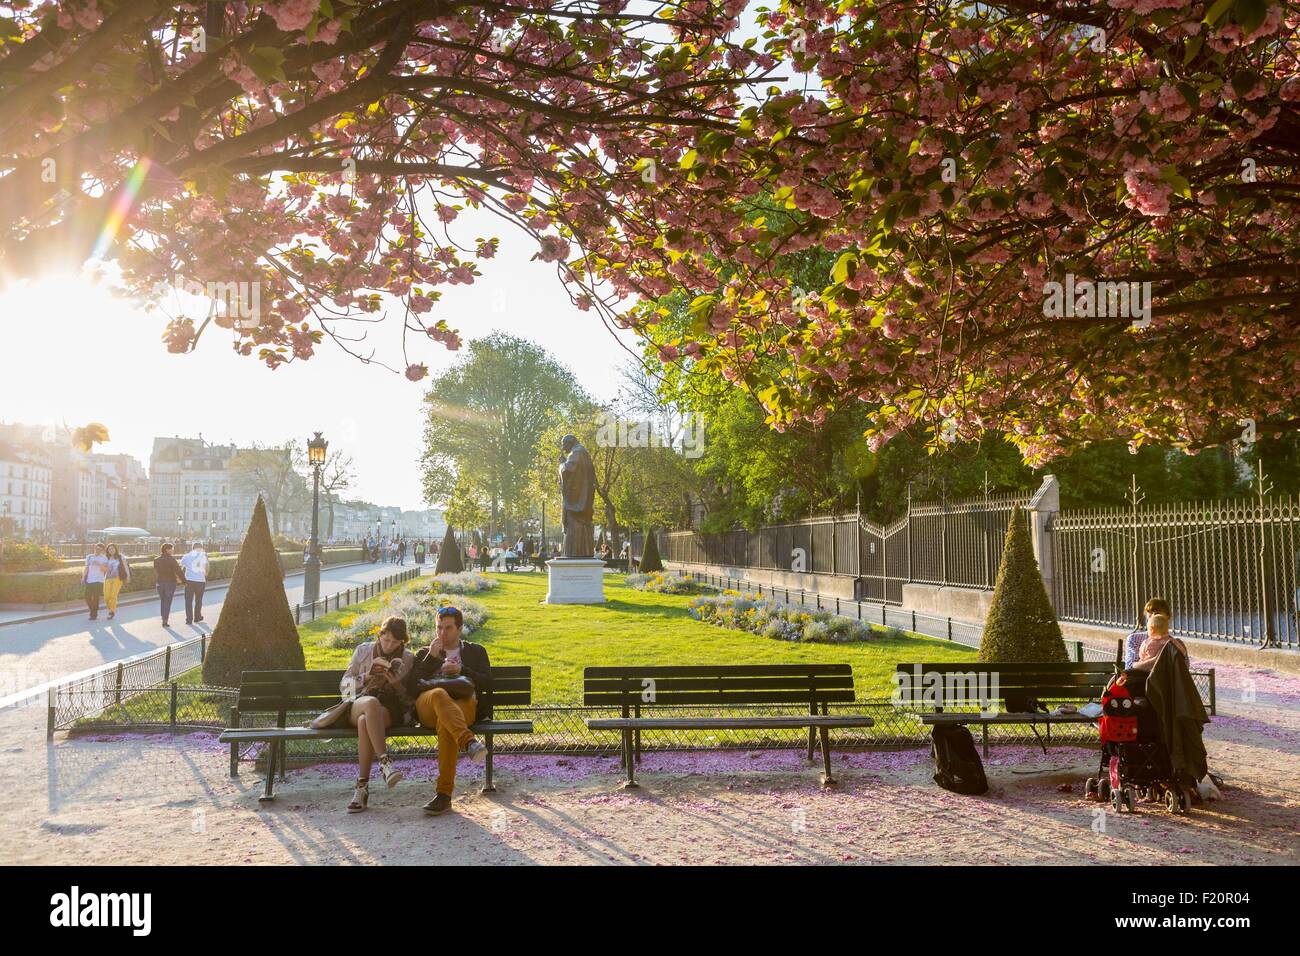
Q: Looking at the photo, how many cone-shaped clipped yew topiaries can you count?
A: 4